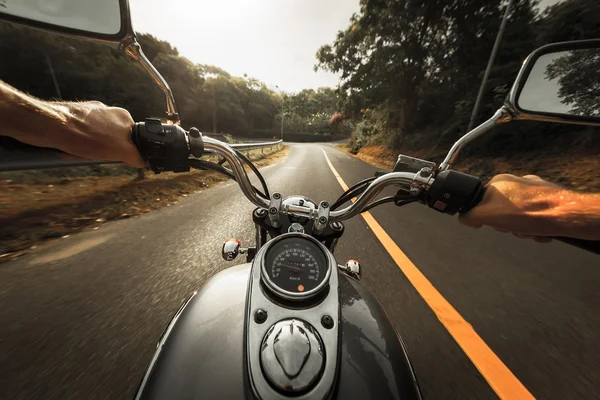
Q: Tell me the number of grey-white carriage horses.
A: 0